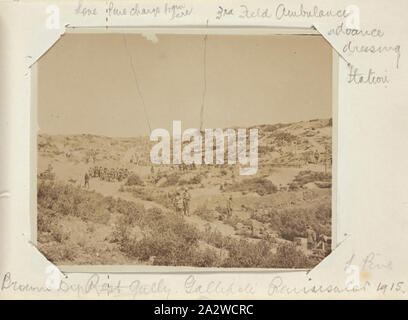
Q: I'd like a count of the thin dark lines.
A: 2